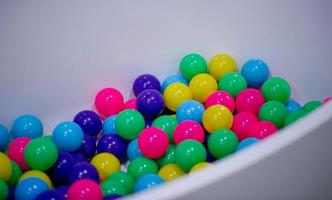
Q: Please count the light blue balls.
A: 12